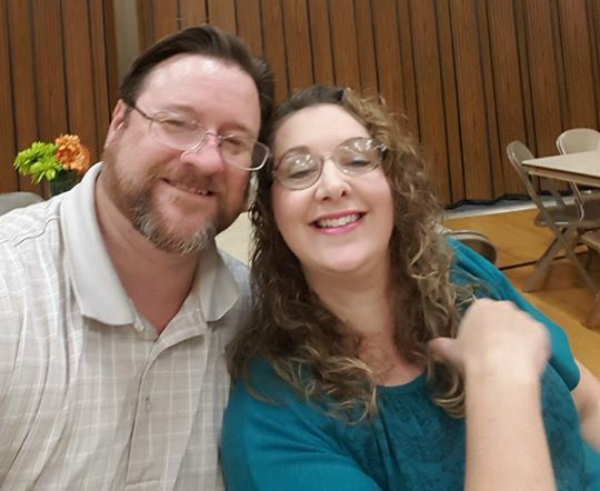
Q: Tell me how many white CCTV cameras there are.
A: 0